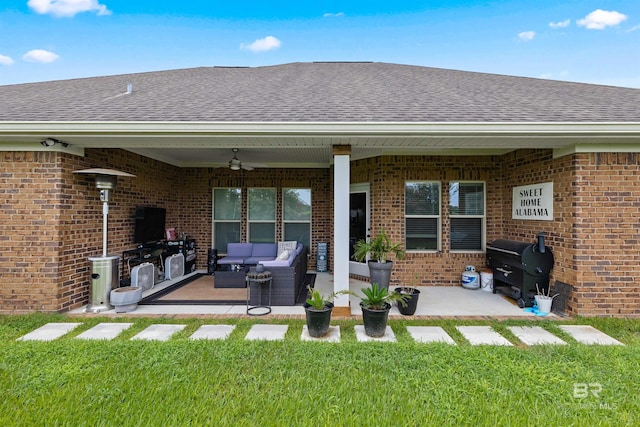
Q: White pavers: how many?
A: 11